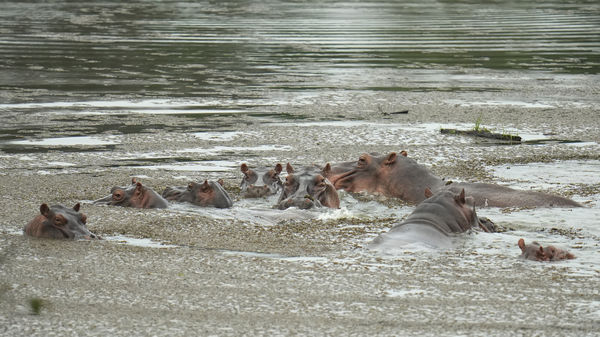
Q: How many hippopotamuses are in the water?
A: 8